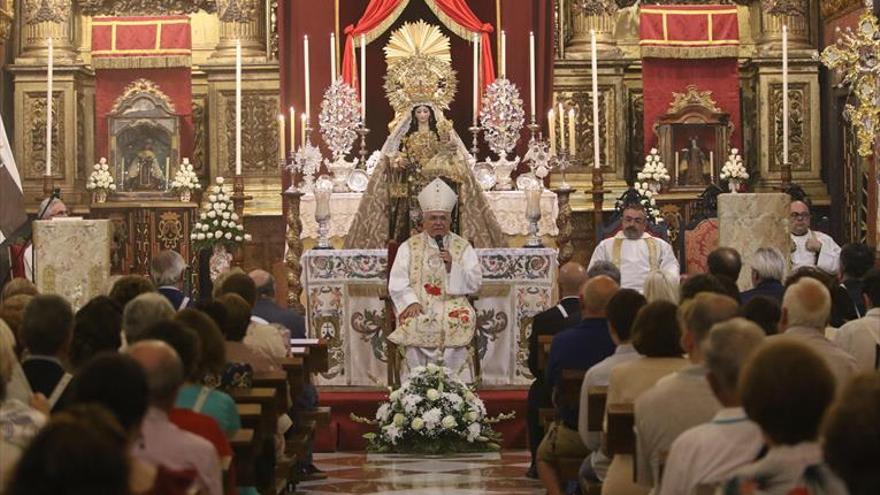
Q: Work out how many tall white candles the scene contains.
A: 10